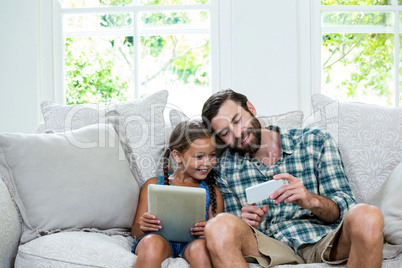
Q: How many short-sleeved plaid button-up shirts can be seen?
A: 1